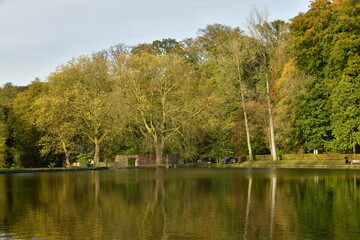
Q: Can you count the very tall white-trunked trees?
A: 2